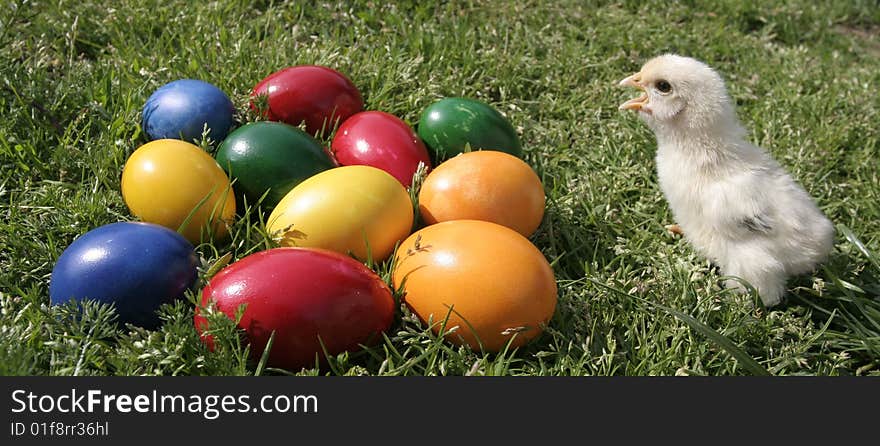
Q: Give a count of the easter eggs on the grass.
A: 11